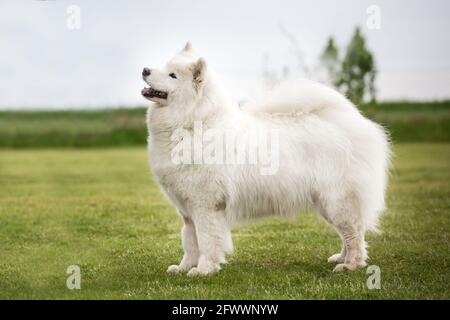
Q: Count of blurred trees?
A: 2